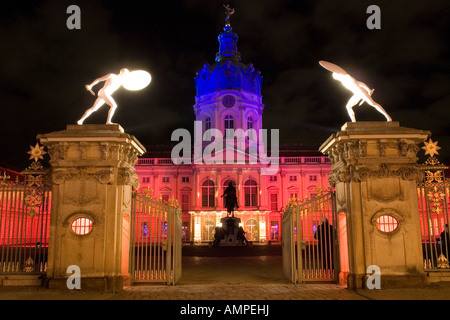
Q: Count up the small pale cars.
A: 0